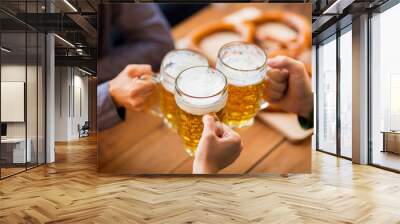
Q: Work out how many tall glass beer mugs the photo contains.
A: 3